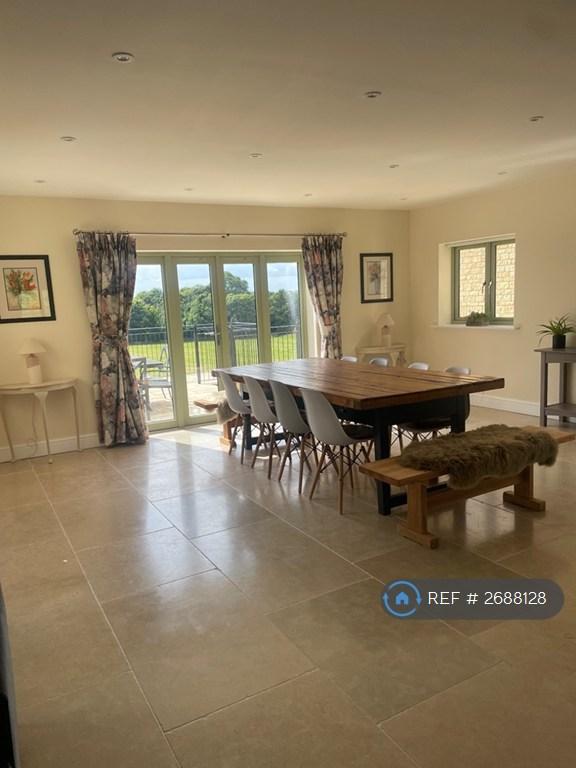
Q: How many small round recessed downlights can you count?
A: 11